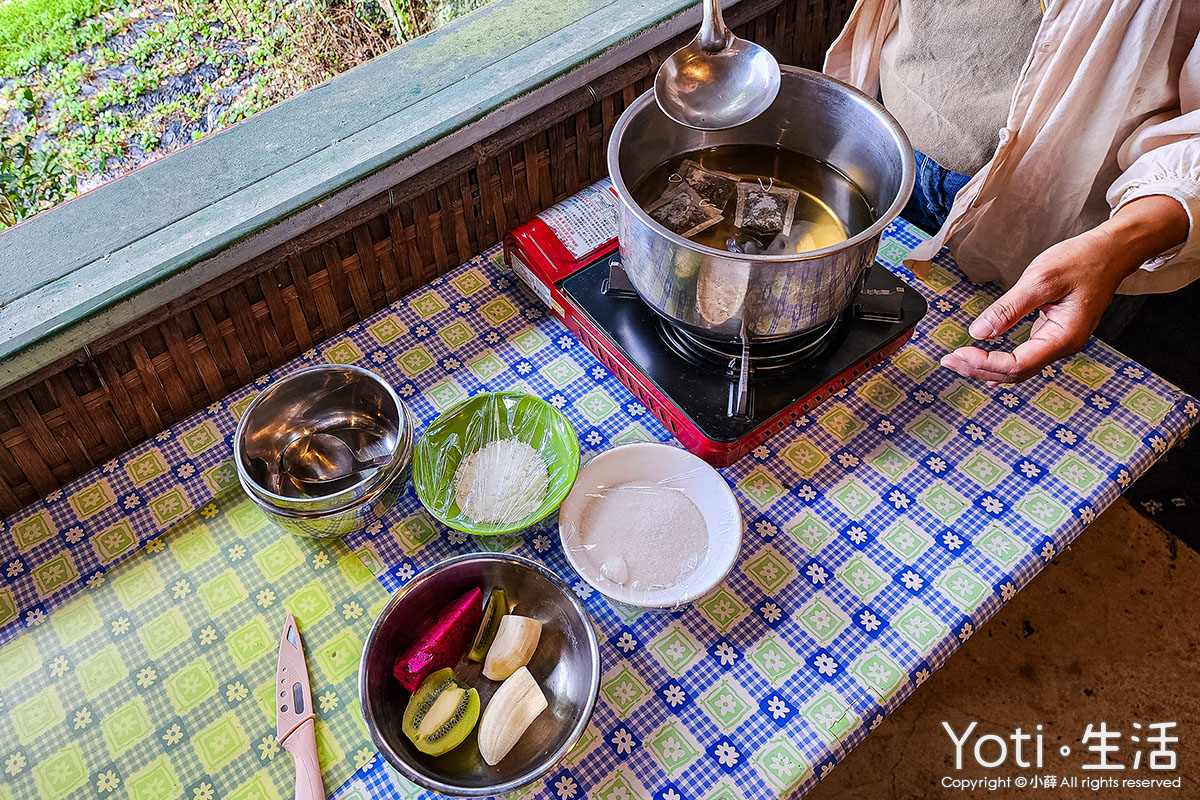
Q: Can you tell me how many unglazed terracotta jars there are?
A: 0